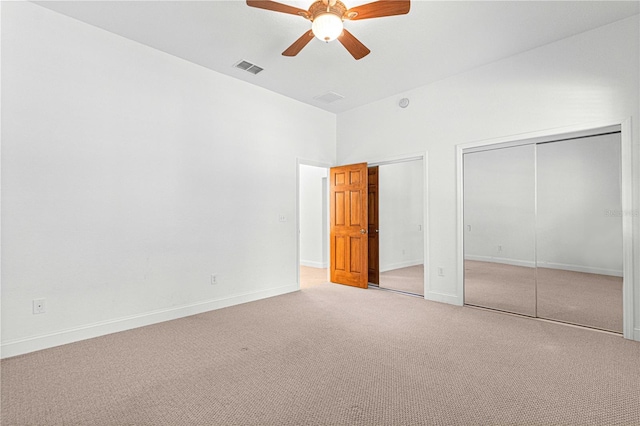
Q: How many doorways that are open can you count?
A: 1